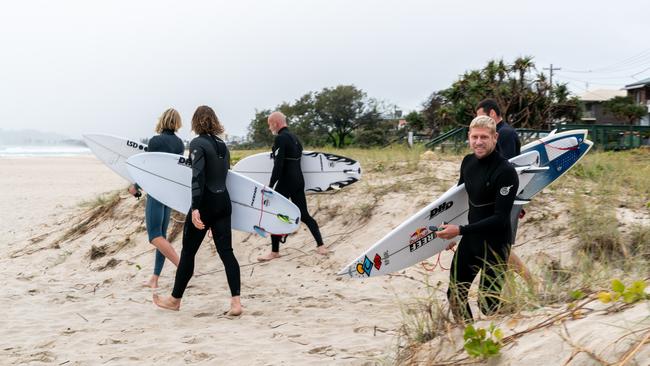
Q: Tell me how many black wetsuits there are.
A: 4